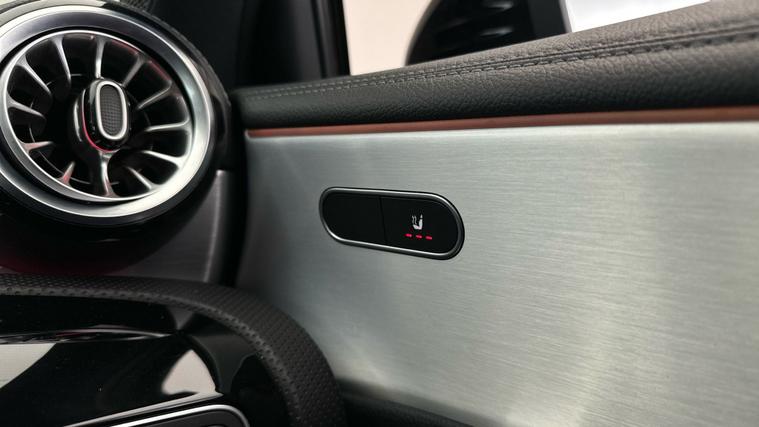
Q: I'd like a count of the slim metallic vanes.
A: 12